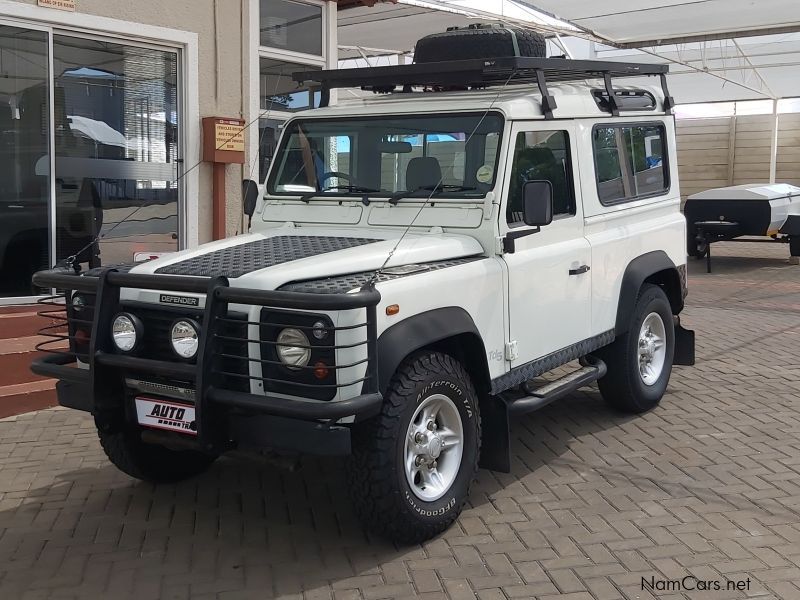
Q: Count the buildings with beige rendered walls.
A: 1